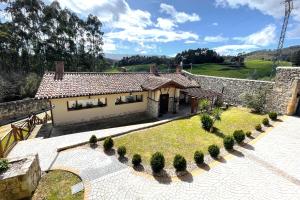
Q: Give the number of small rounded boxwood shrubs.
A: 14